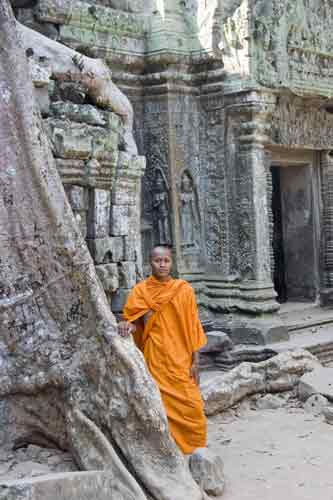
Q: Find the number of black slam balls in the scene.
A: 0